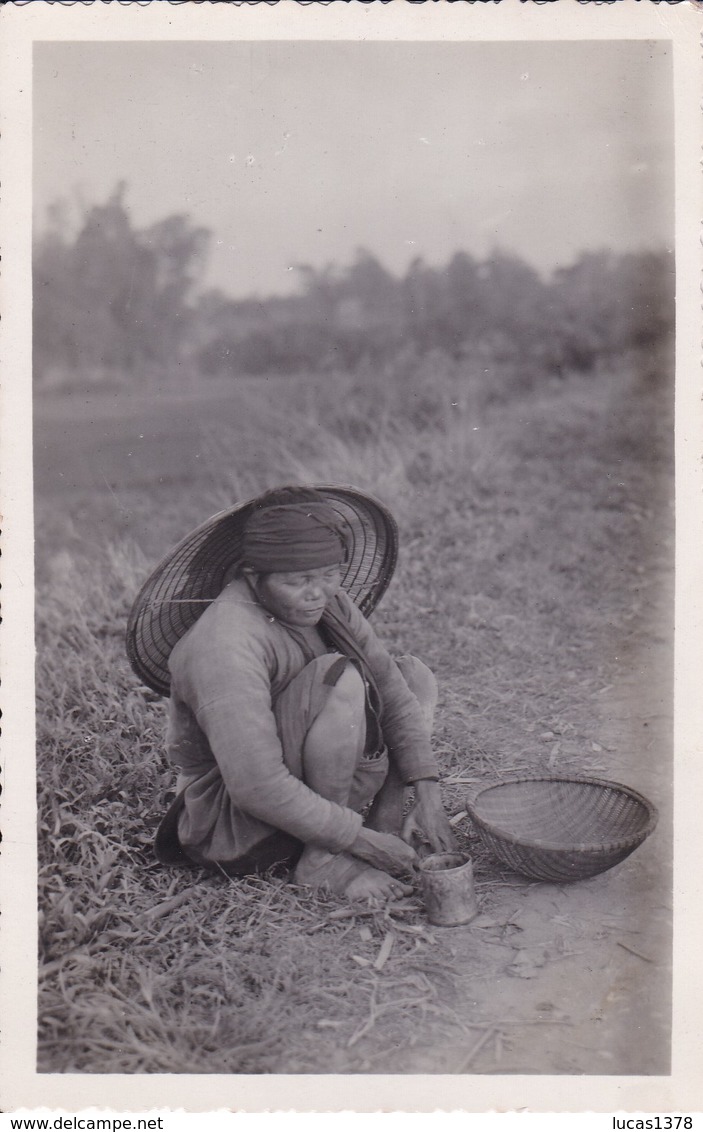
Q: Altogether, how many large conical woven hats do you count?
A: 1